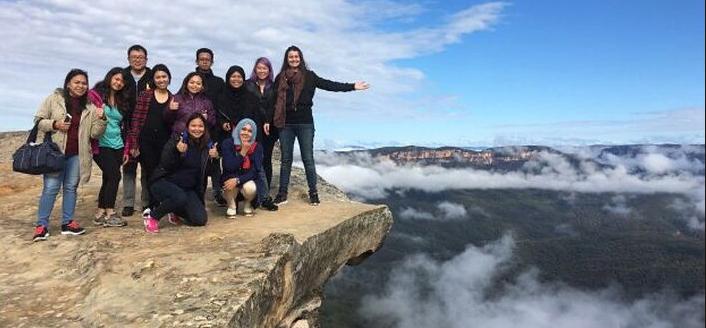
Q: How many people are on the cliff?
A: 11